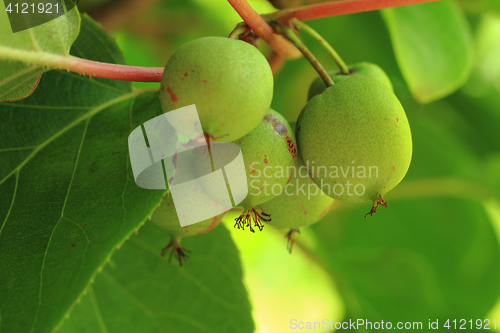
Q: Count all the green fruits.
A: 6